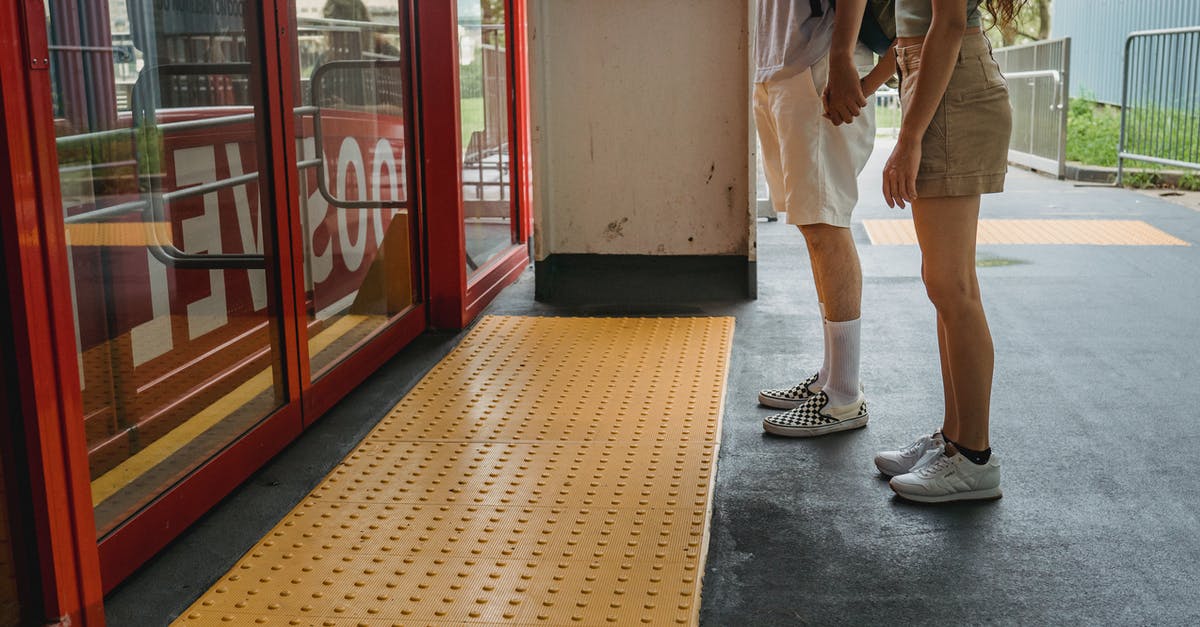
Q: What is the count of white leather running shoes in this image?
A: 2